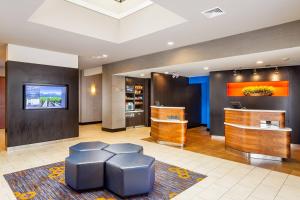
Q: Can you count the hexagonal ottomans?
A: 4